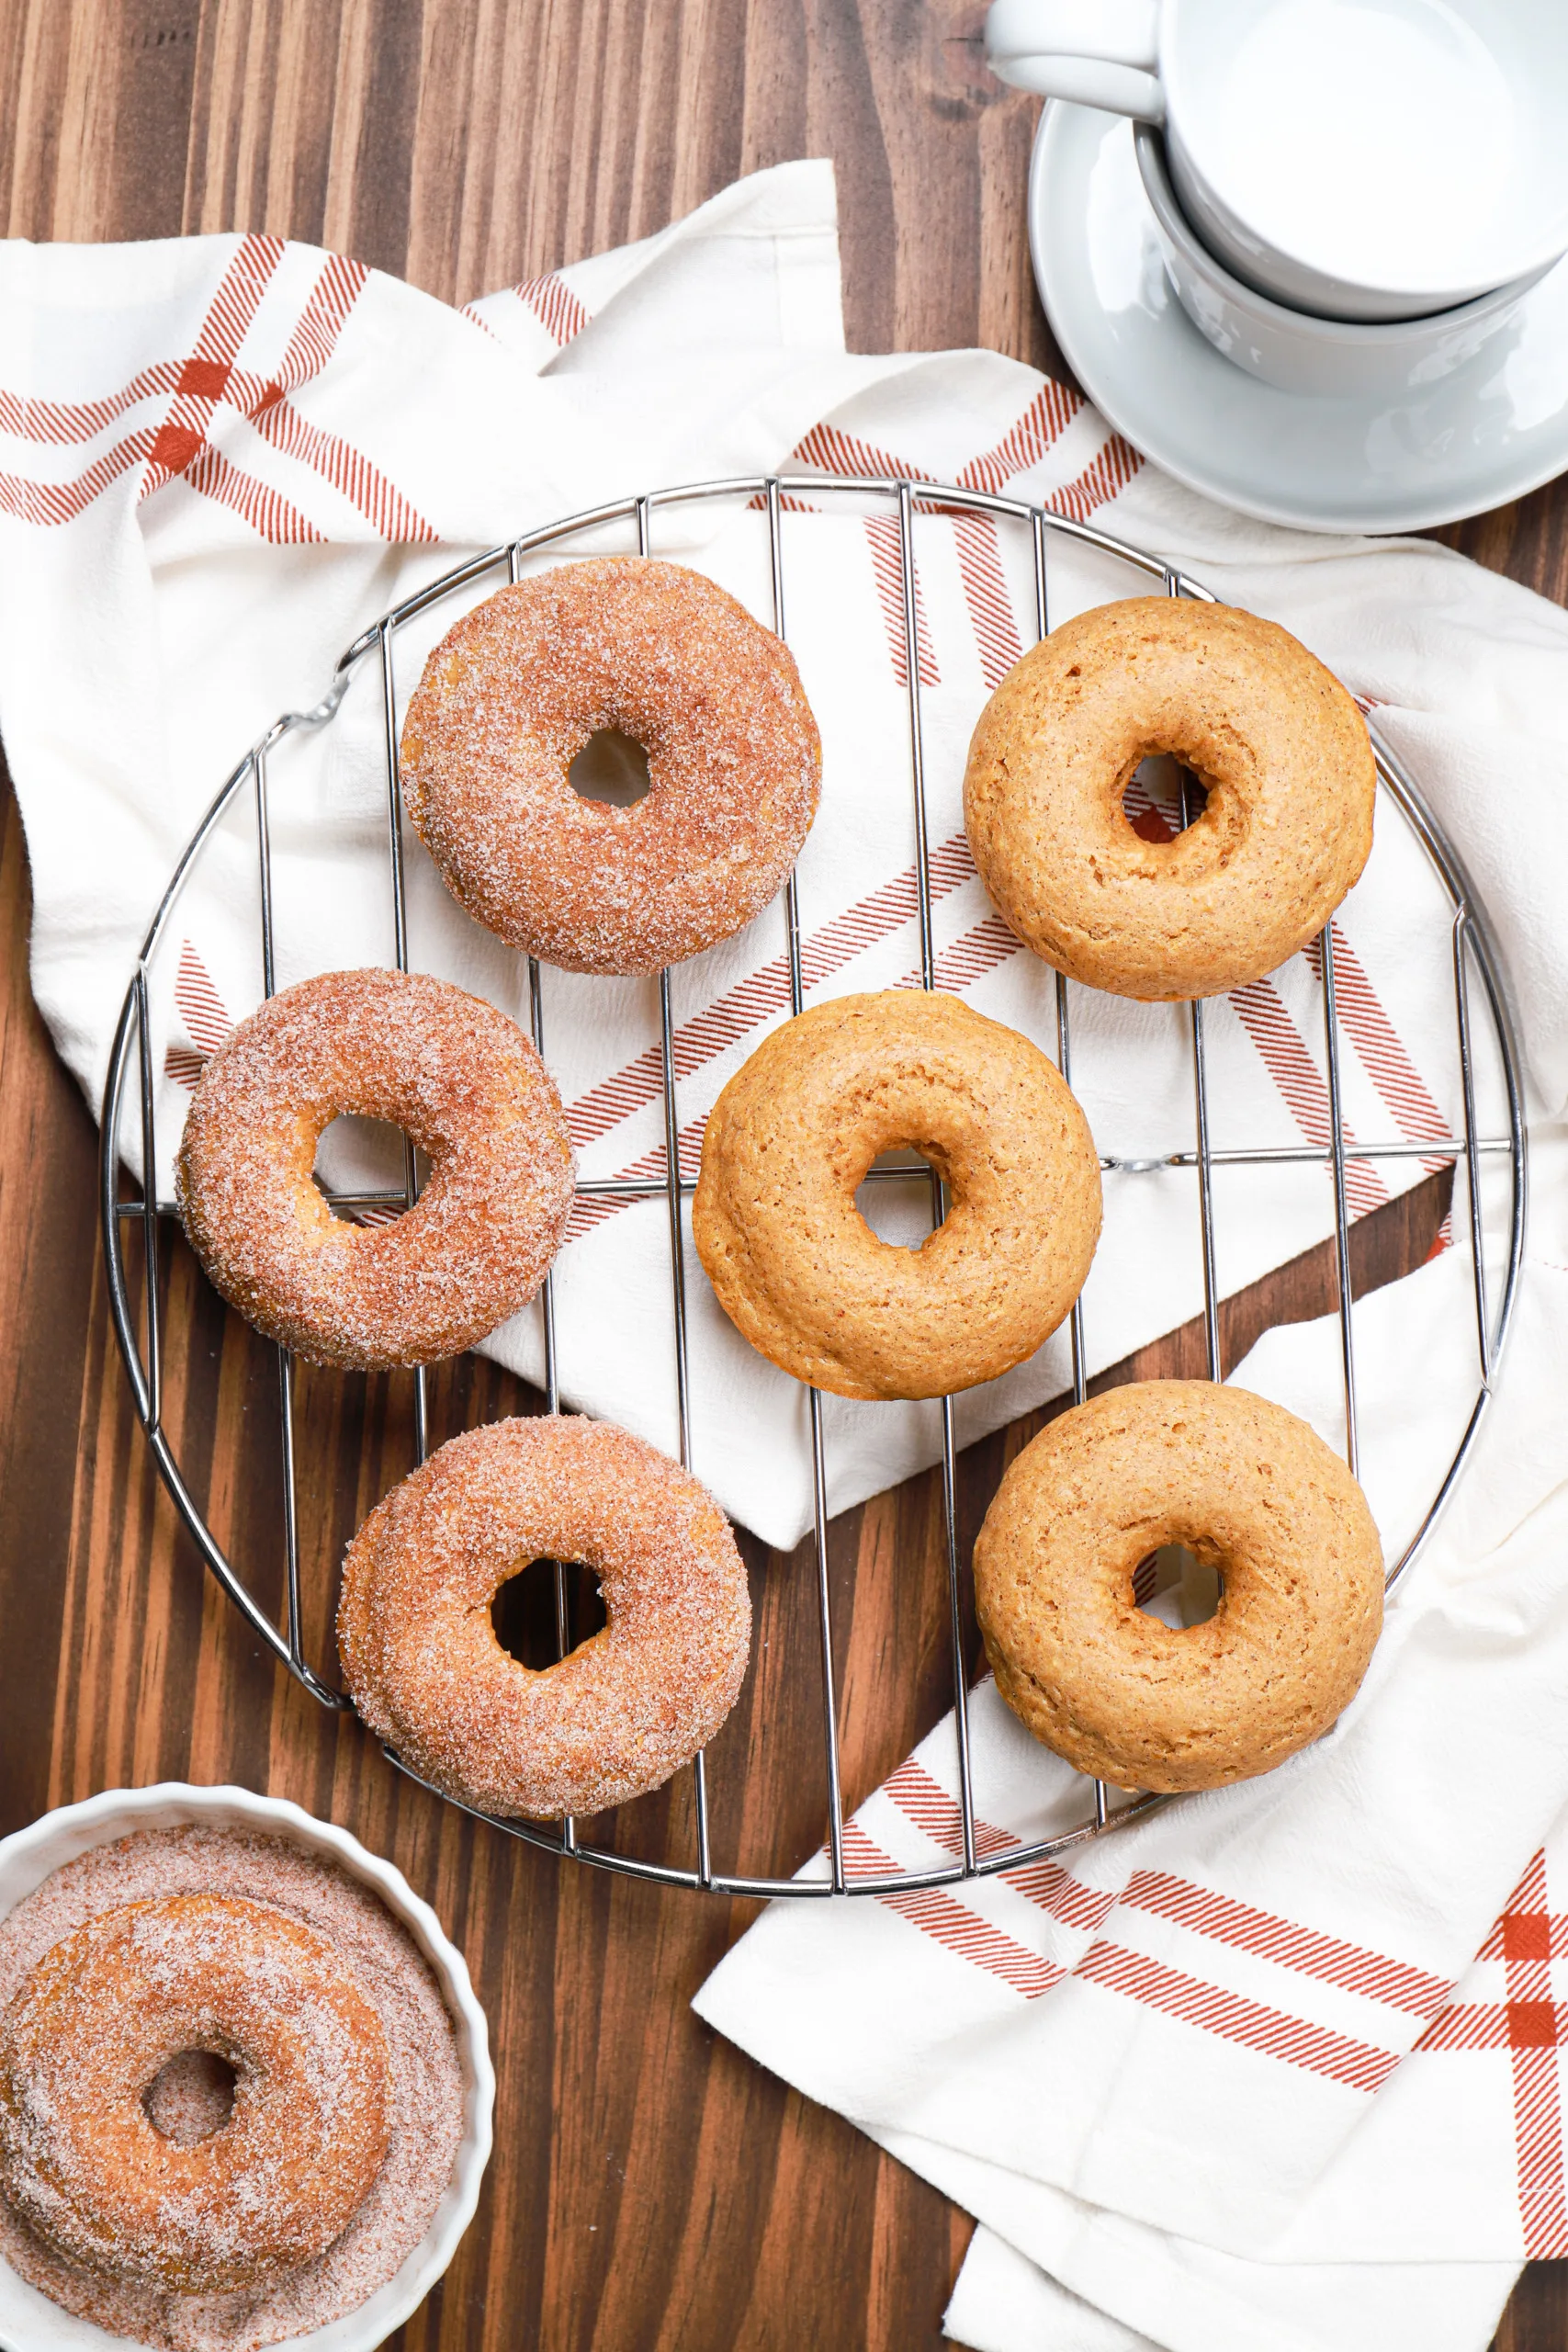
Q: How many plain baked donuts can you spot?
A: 3